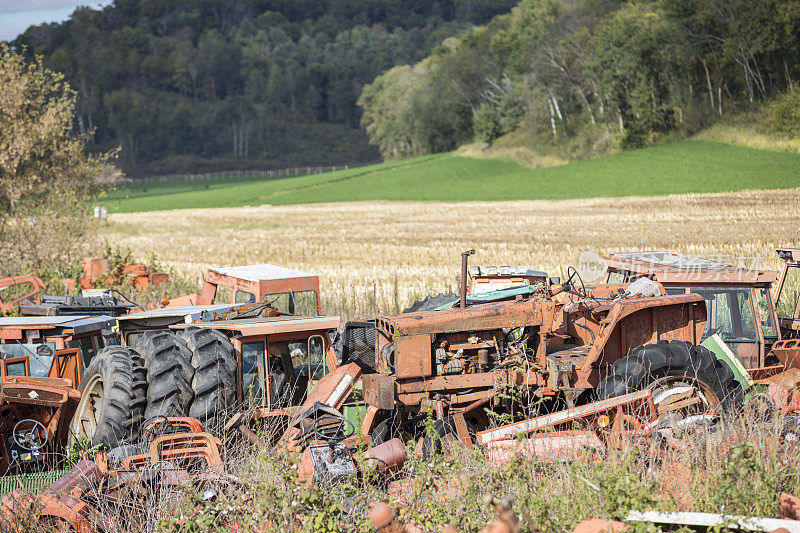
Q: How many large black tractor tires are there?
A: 4